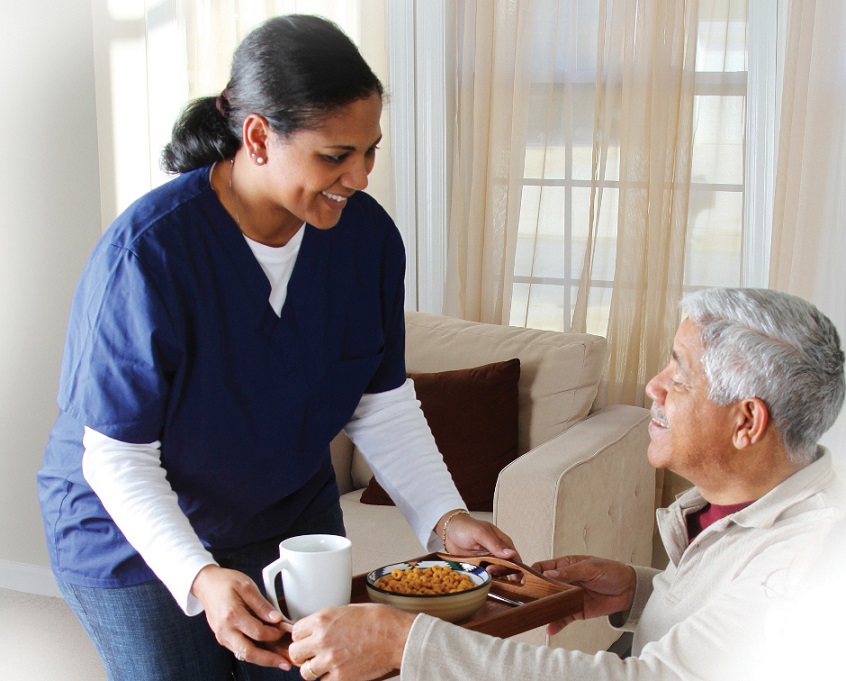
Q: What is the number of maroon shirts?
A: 1